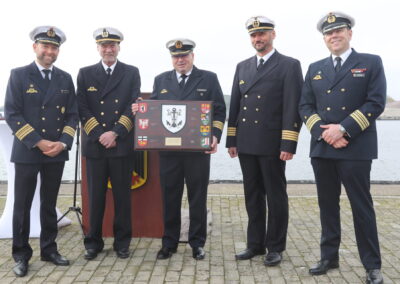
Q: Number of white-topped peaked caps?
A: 5